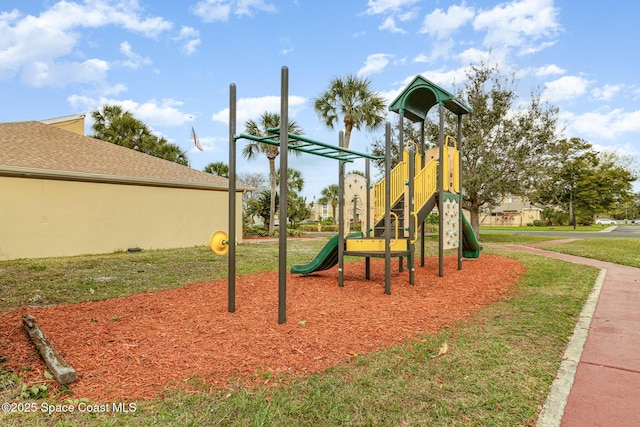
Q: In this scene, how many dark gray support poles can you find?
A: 10